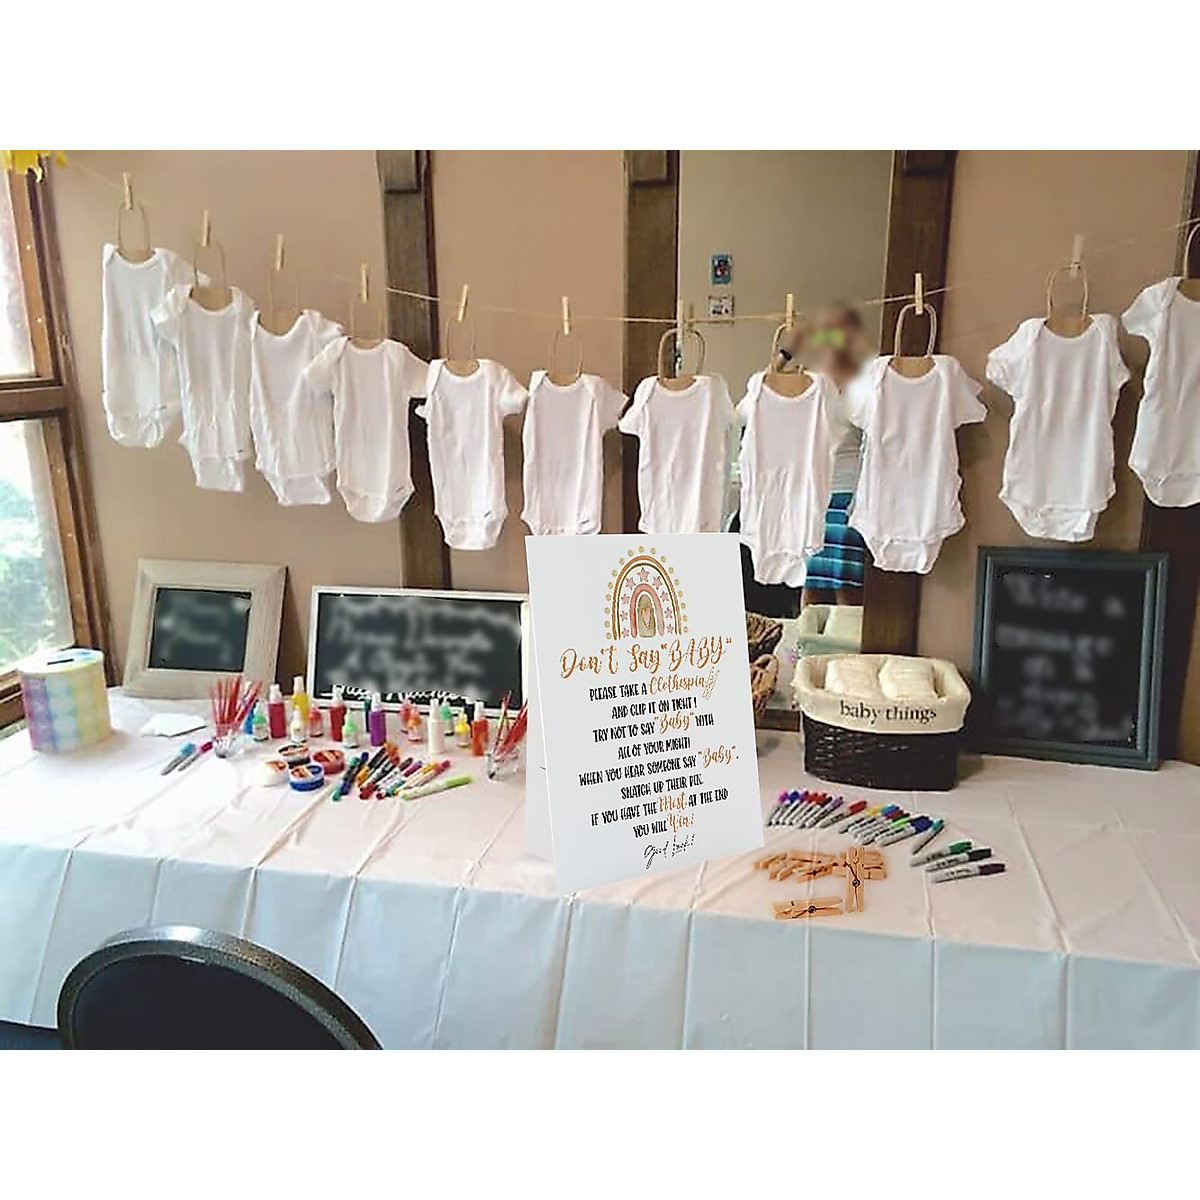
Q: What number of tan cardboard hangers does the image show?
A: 11